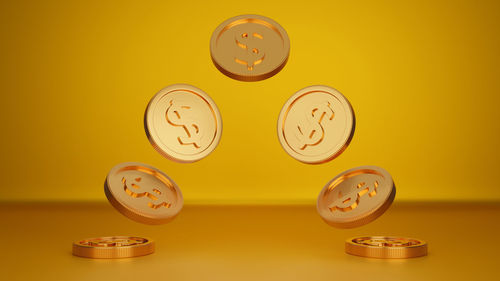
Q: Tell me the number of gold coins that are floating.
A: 5